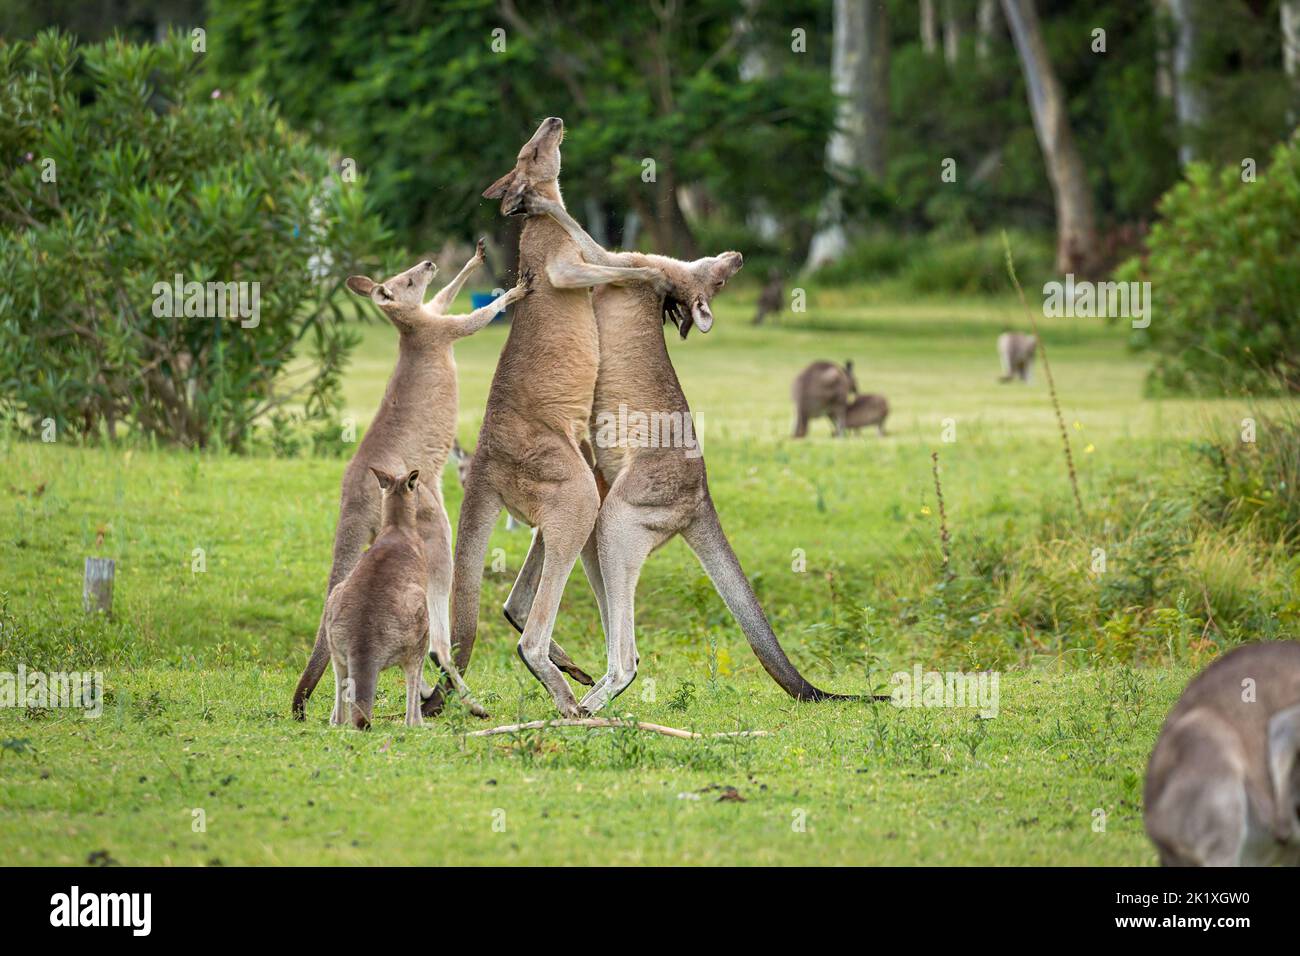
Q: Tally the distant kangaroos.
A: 4